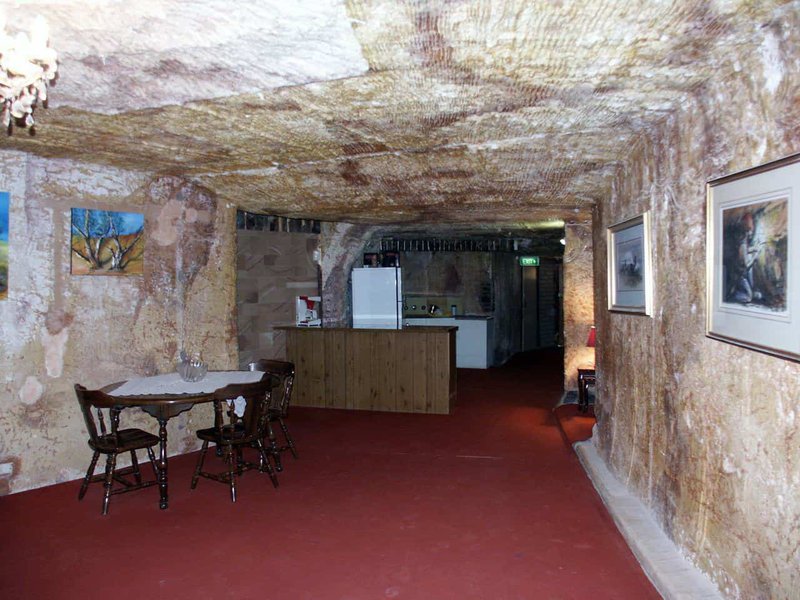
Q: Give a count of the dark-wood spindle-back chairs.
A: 3